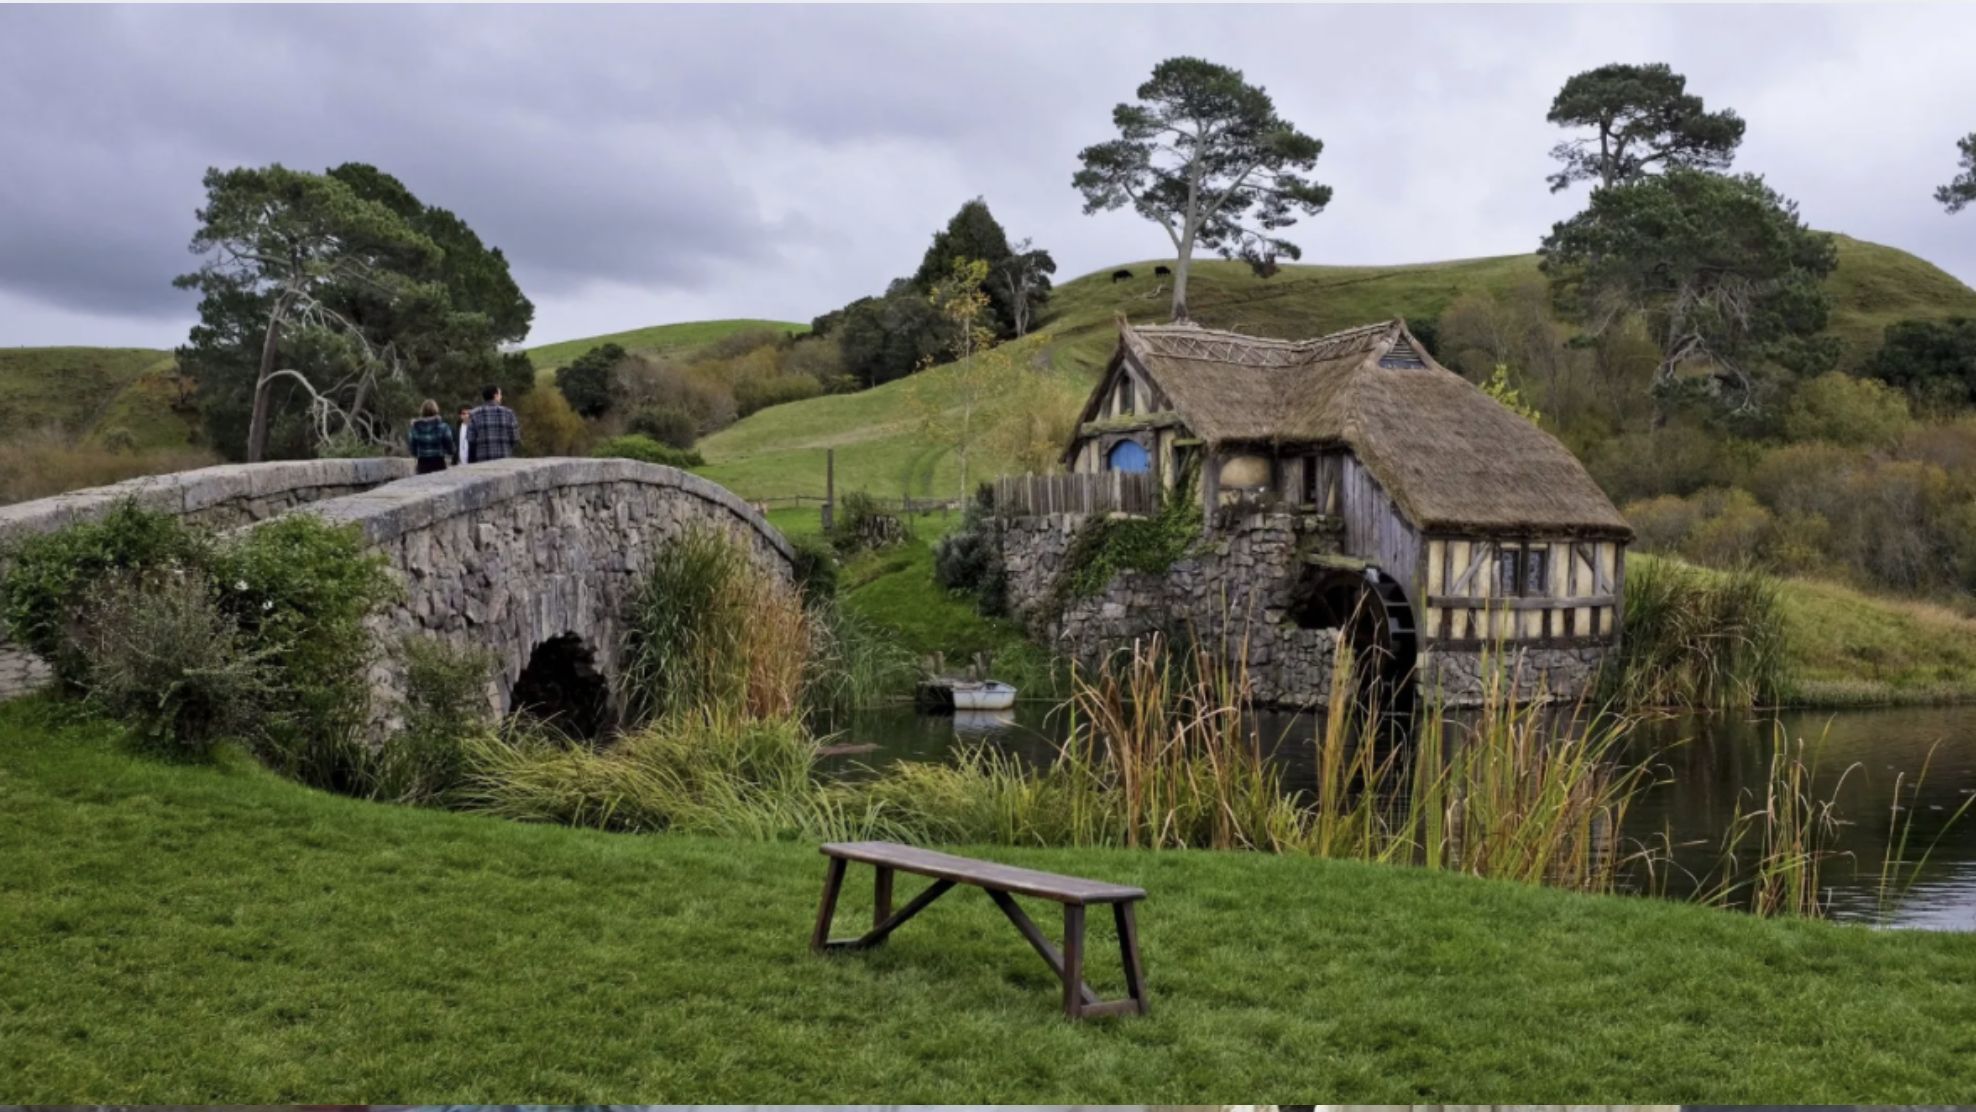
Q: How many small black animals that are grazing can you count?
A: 2